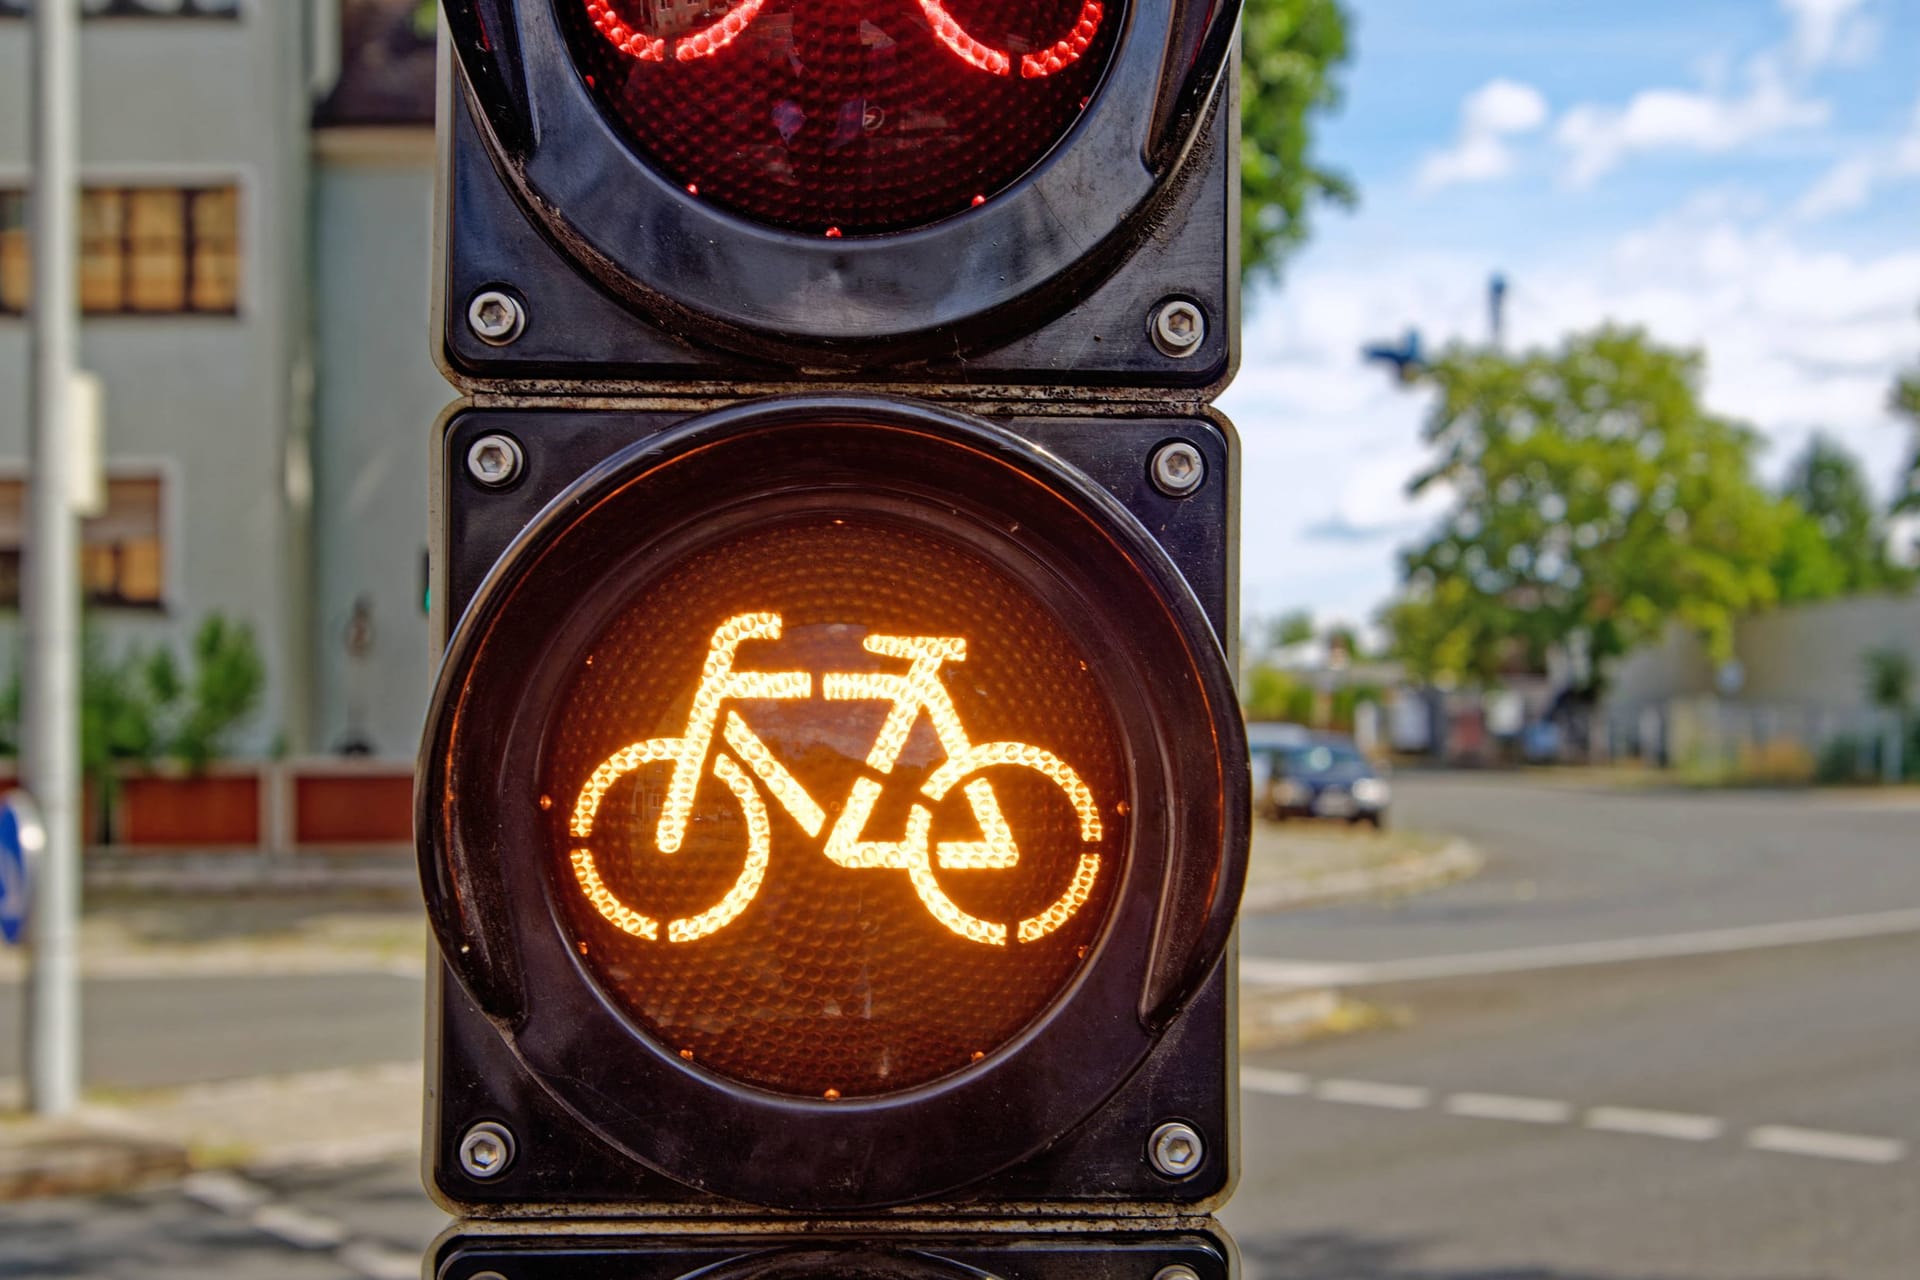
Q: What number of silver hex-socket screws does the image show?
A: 6